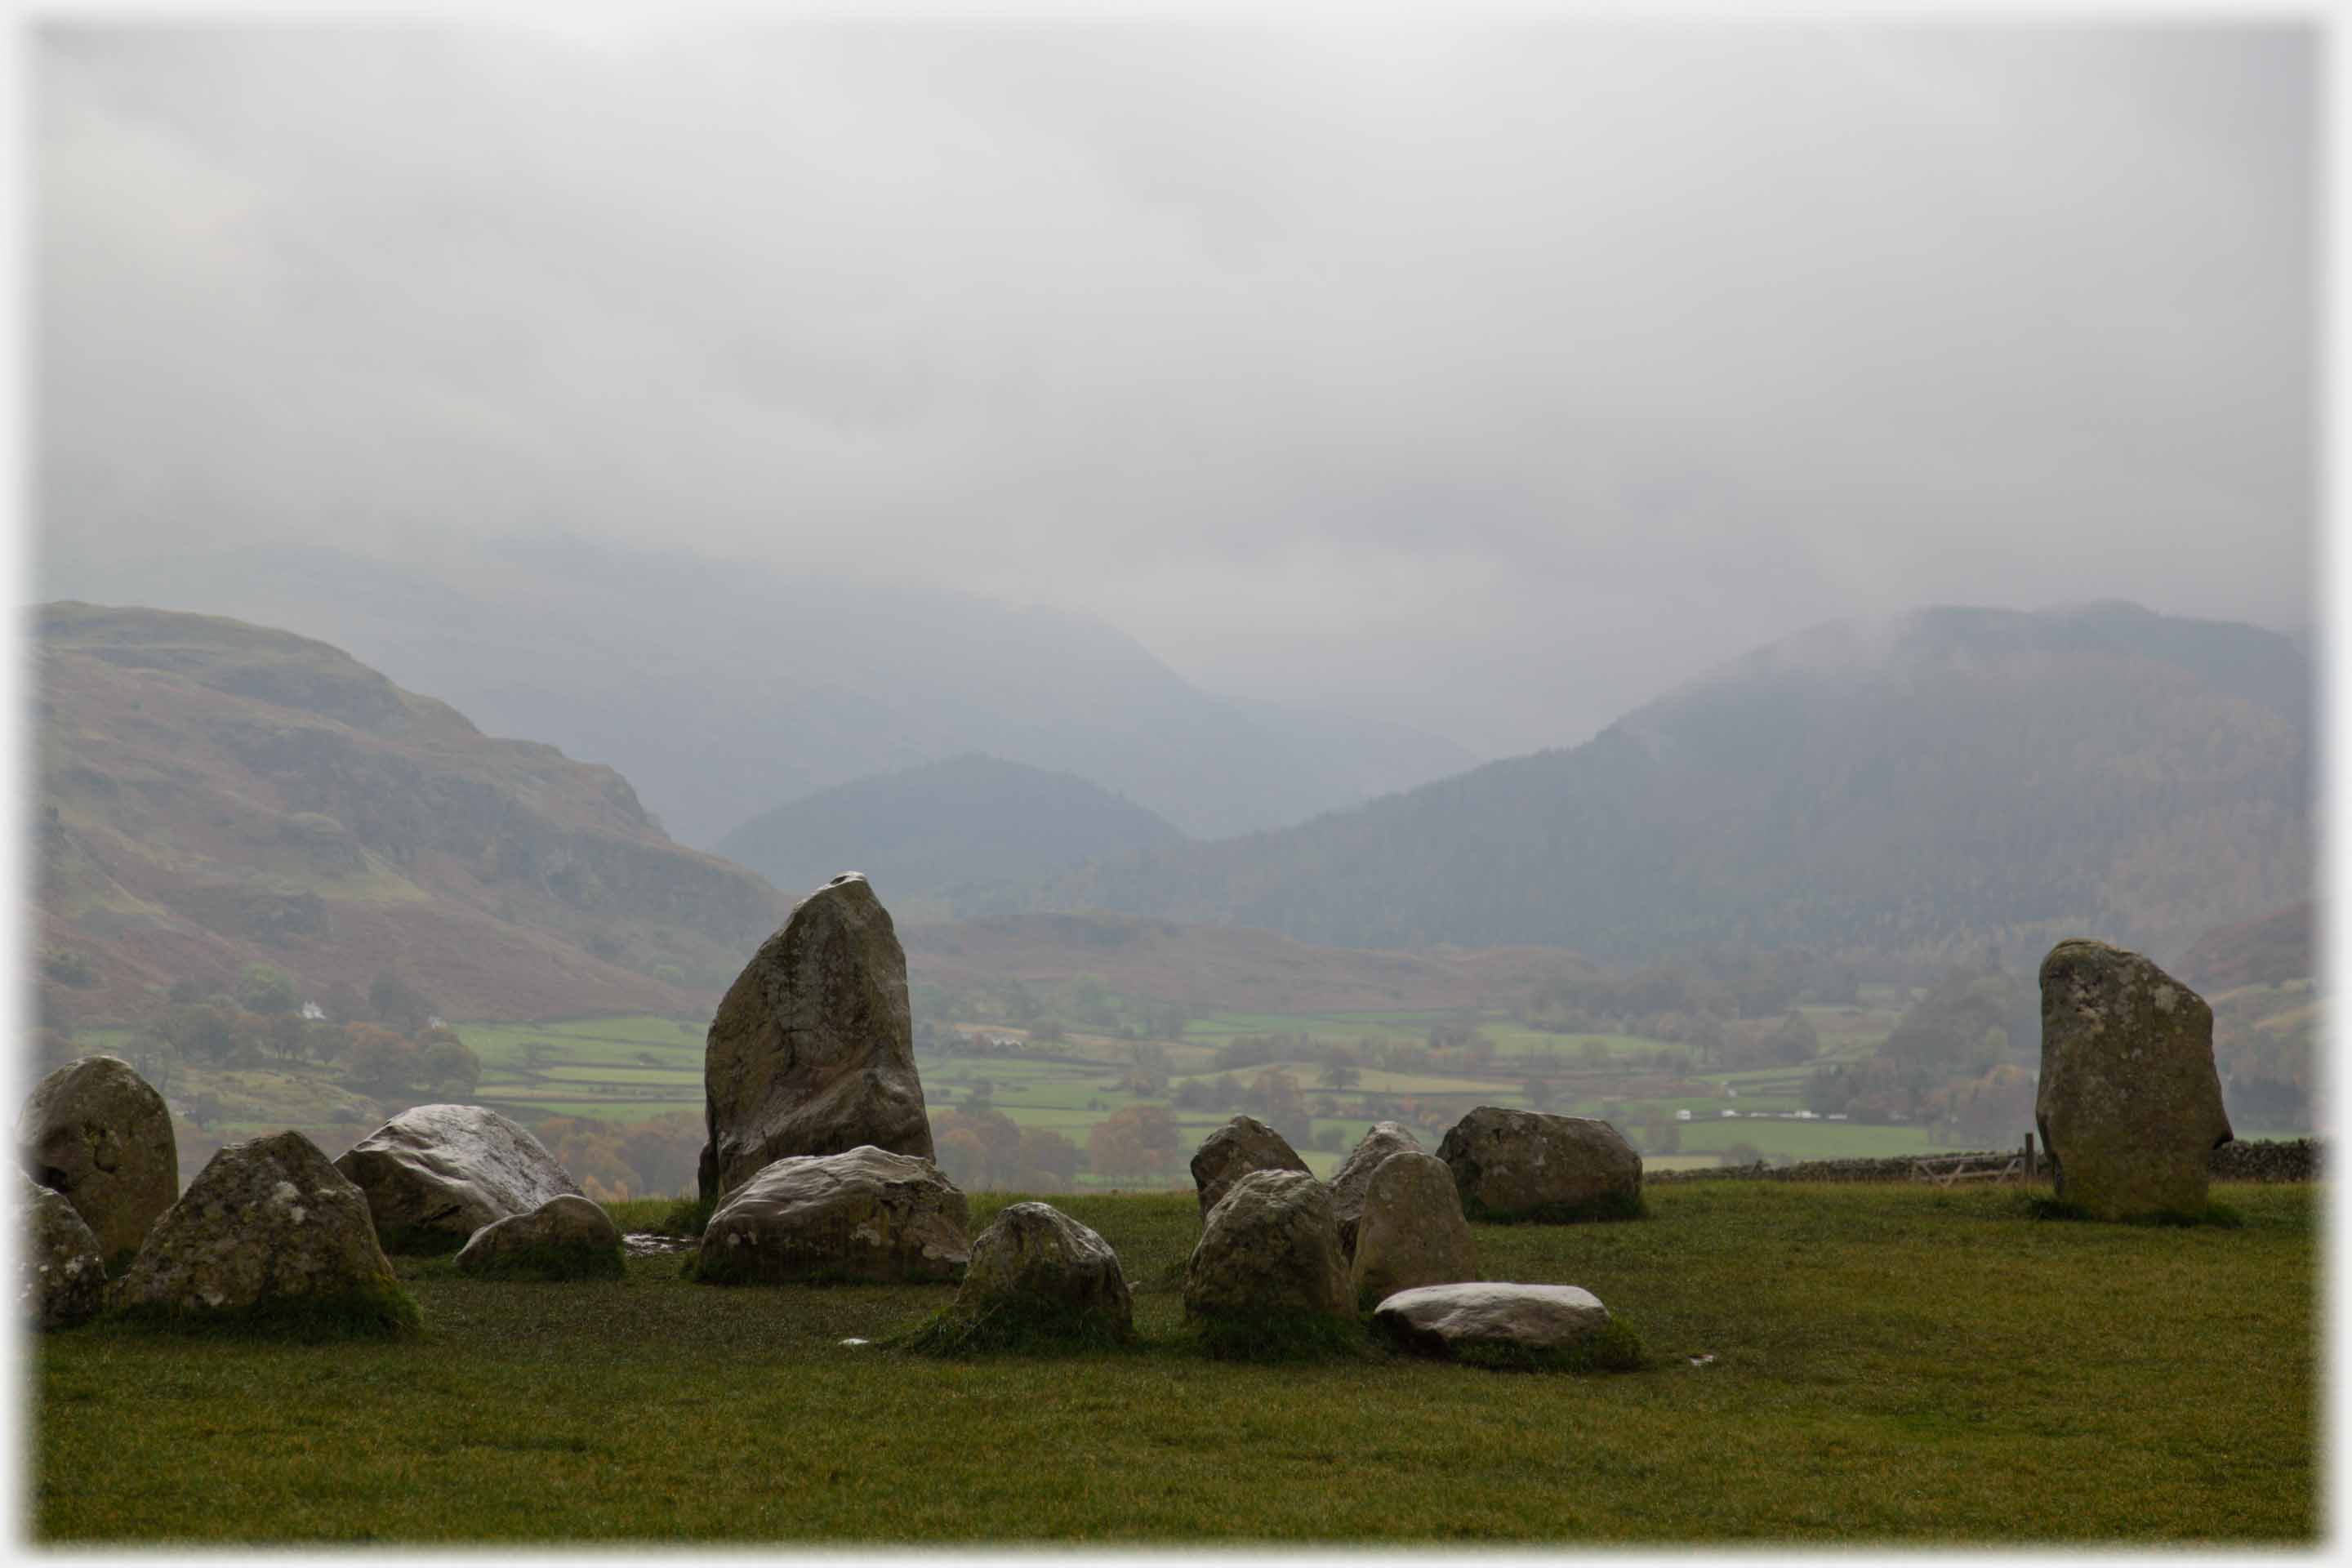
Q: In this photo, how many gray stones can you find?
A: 15